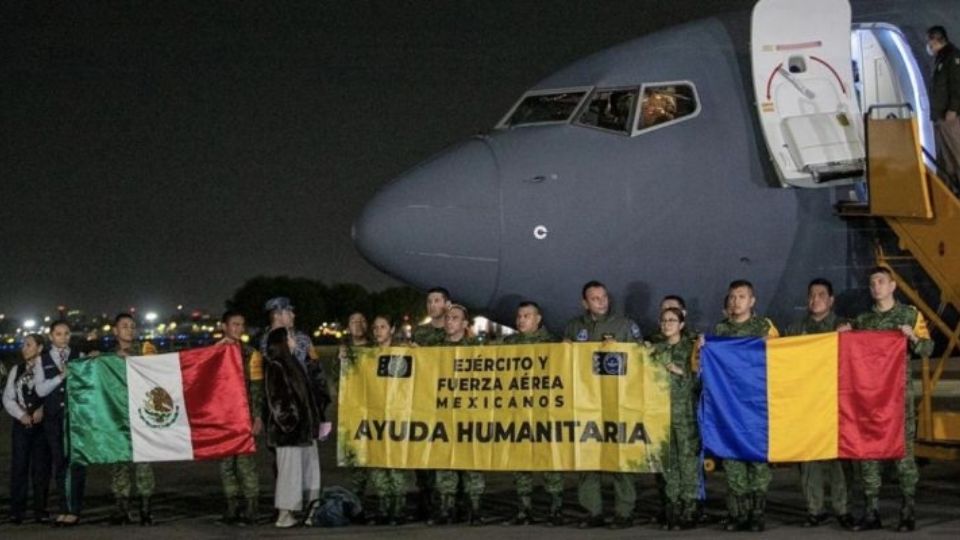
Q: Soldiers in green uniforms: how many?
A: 13